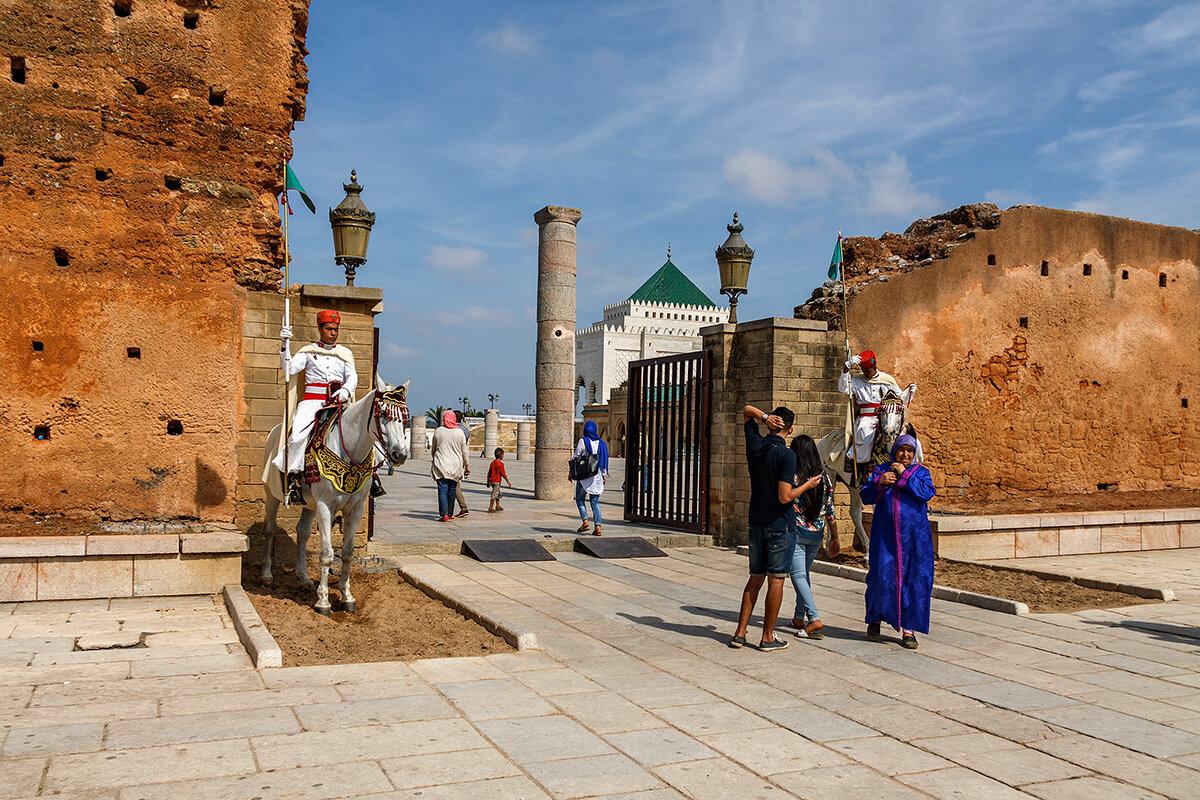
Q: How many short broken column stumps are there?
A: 3